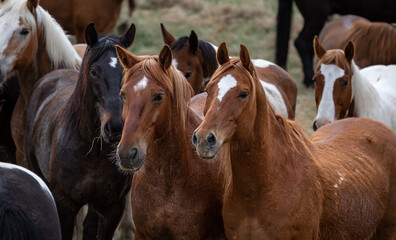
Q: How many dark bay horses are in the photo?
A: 1